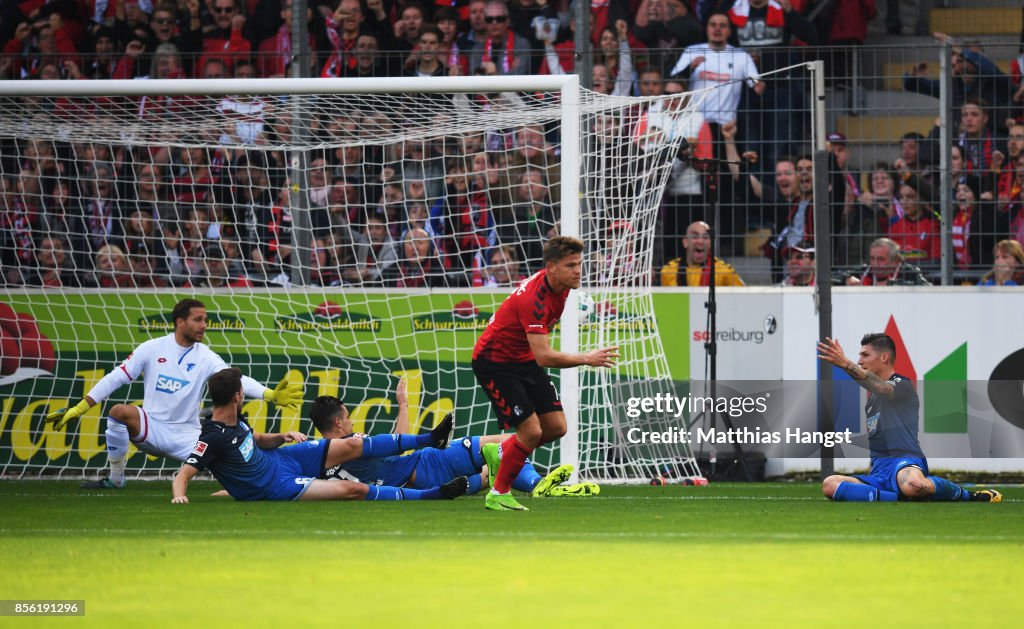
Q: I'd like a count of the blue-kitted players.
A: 3